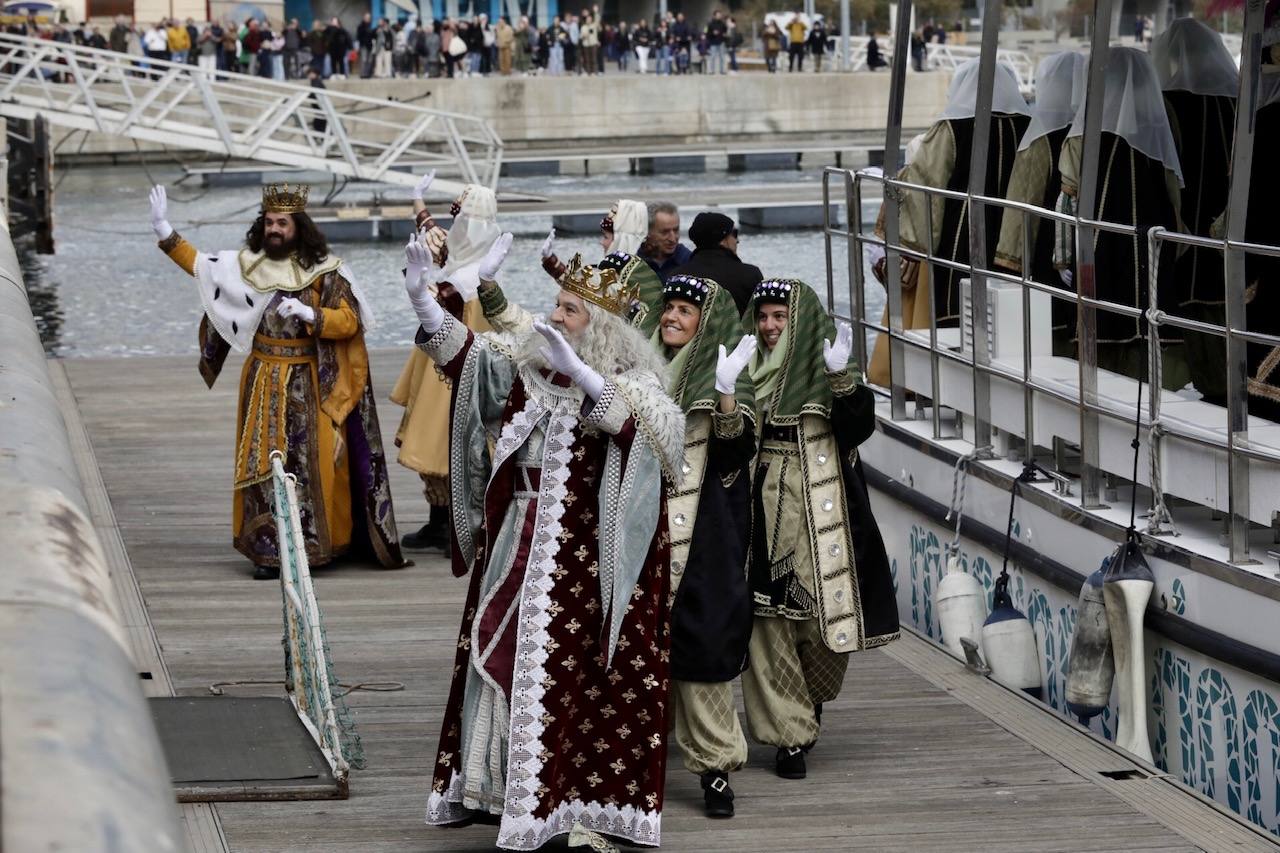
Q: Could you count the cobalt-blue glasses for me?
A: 0